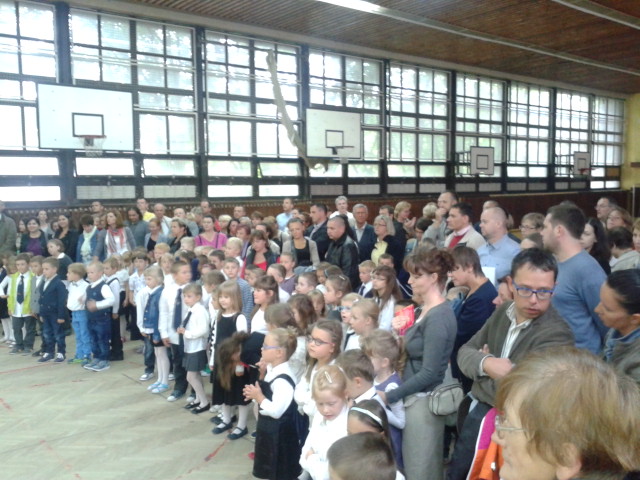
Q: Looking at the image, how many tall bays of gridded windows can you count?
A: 9